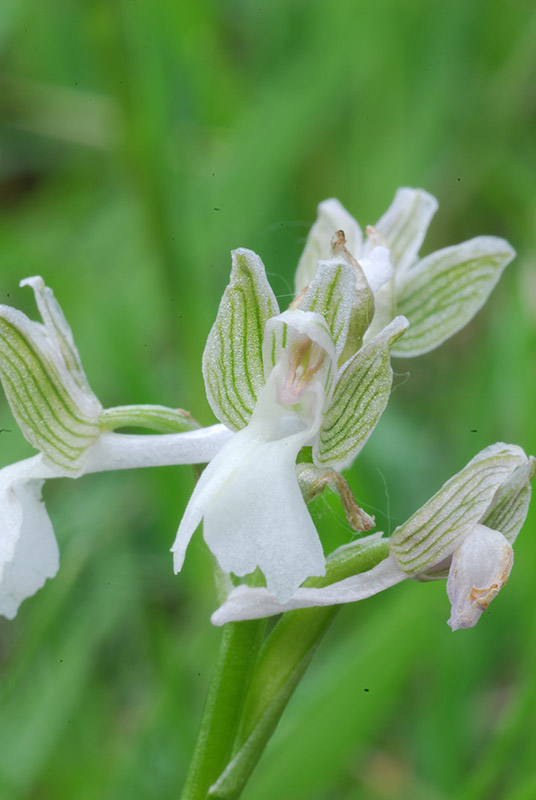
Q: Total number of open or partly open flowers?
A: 4